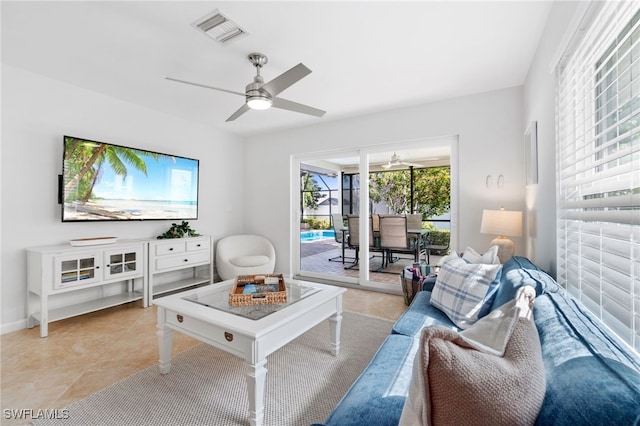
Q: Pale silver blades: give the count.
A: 4